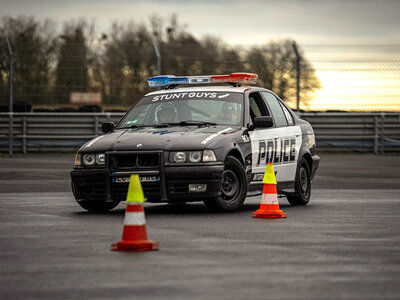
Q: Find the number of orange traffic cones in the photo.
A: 2